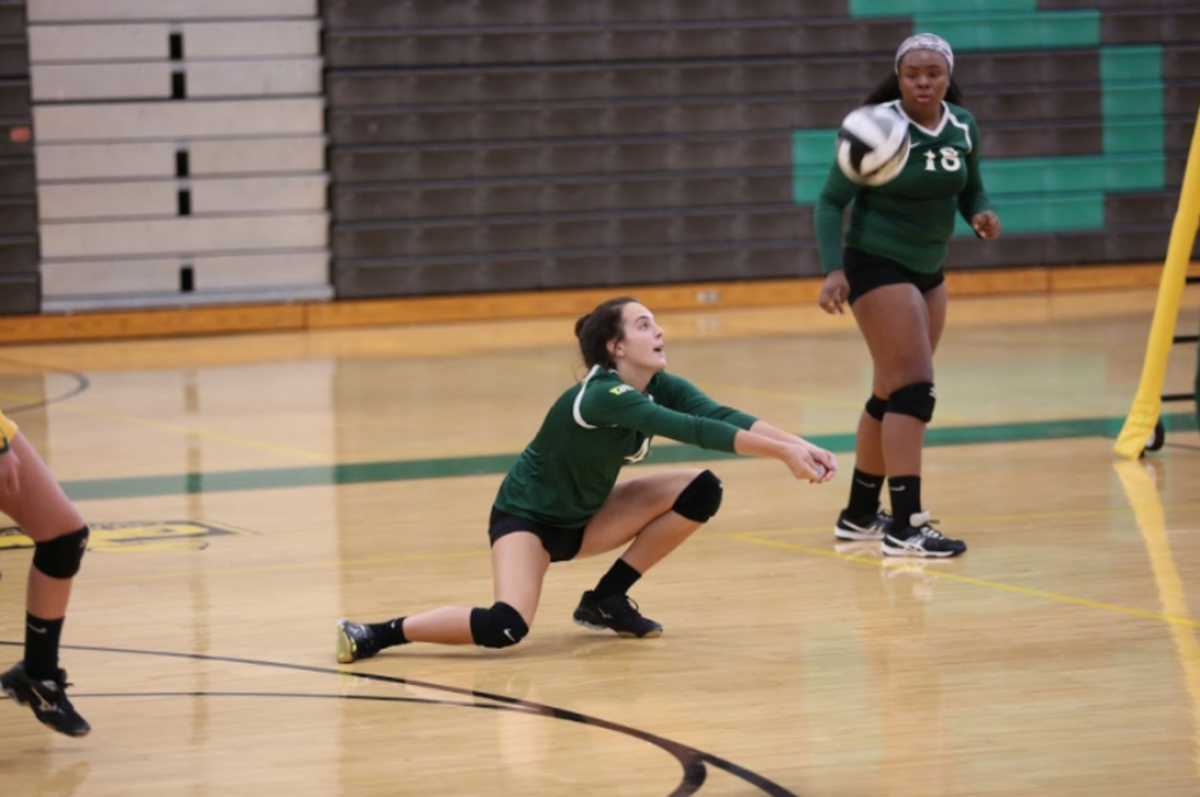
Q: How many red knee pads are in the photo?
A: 0